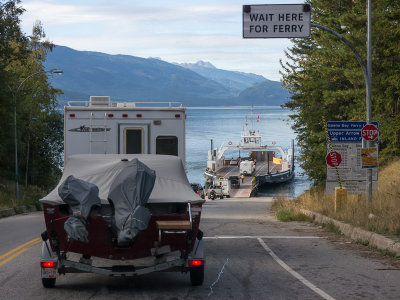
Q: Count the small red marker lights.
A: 5